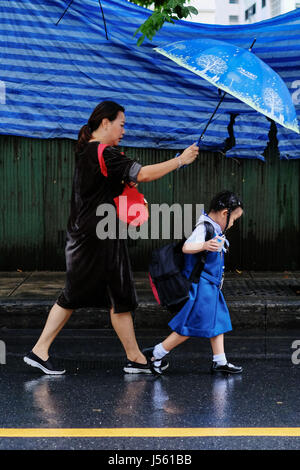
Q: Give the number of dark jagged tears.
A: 2